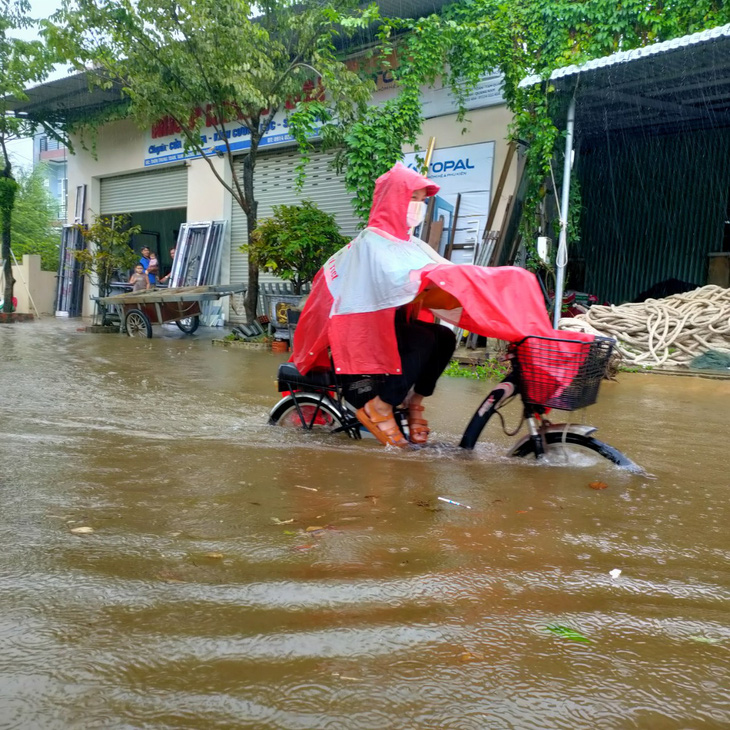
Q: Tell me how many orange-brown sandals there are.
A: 2